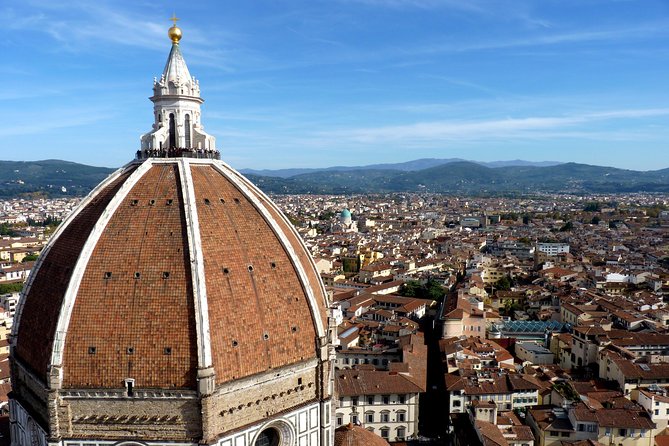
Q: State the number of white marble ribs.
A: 5